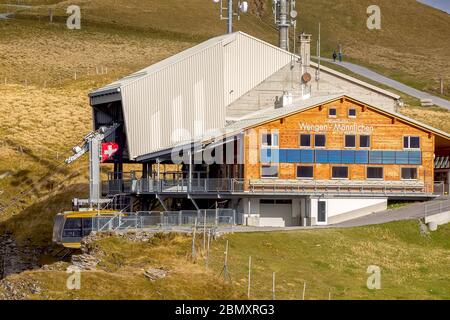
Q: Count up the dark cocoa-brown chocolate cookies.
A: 0